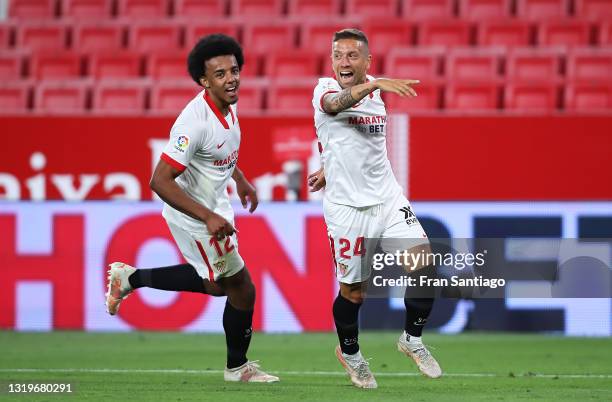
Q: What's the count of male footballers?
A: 2